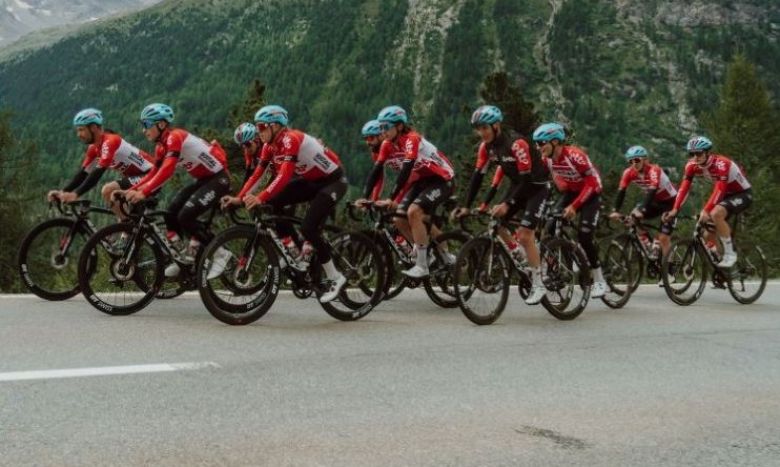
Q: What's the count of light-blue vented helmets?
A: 10